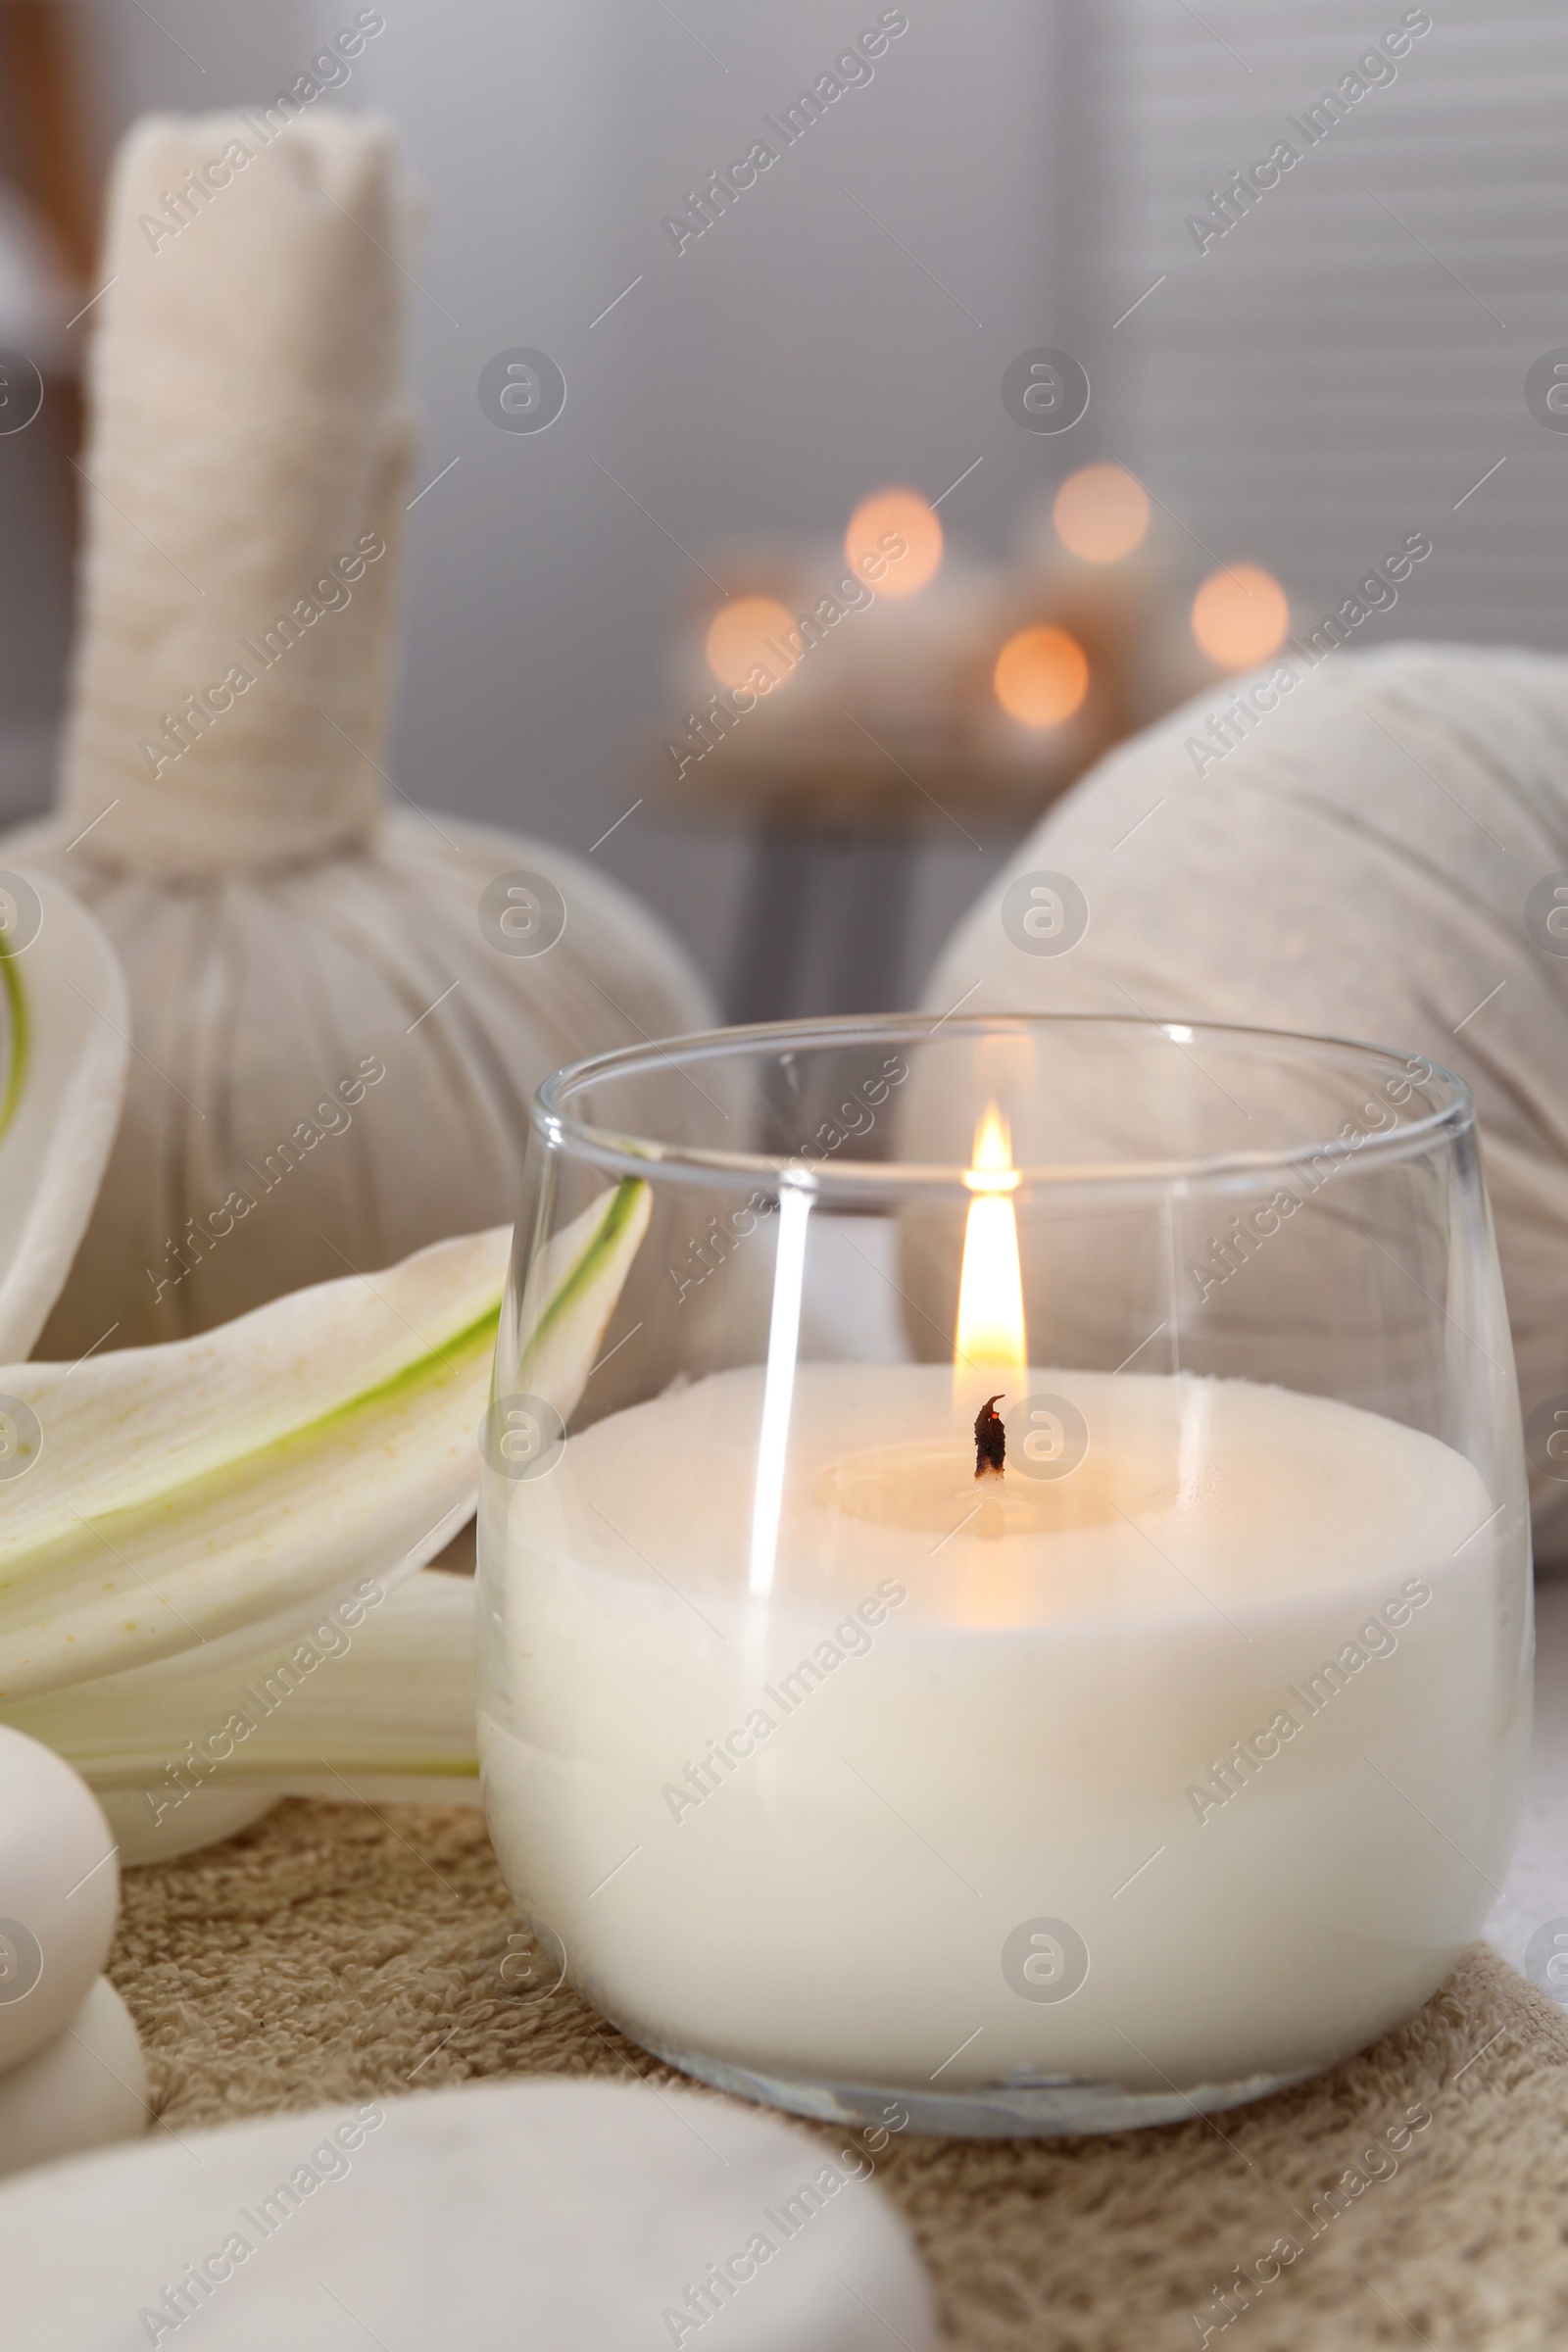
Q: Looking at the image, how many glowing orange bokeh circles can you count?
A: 5